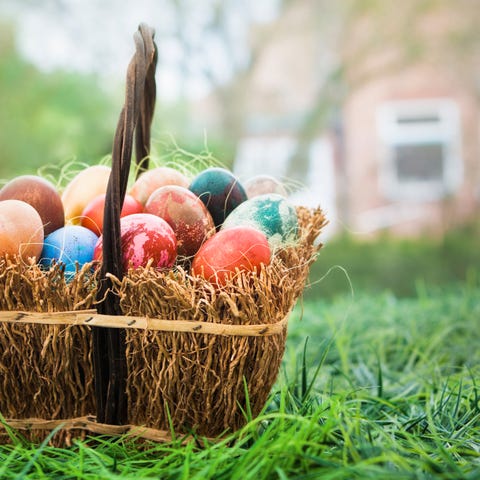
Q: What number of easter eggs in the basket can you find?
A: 12